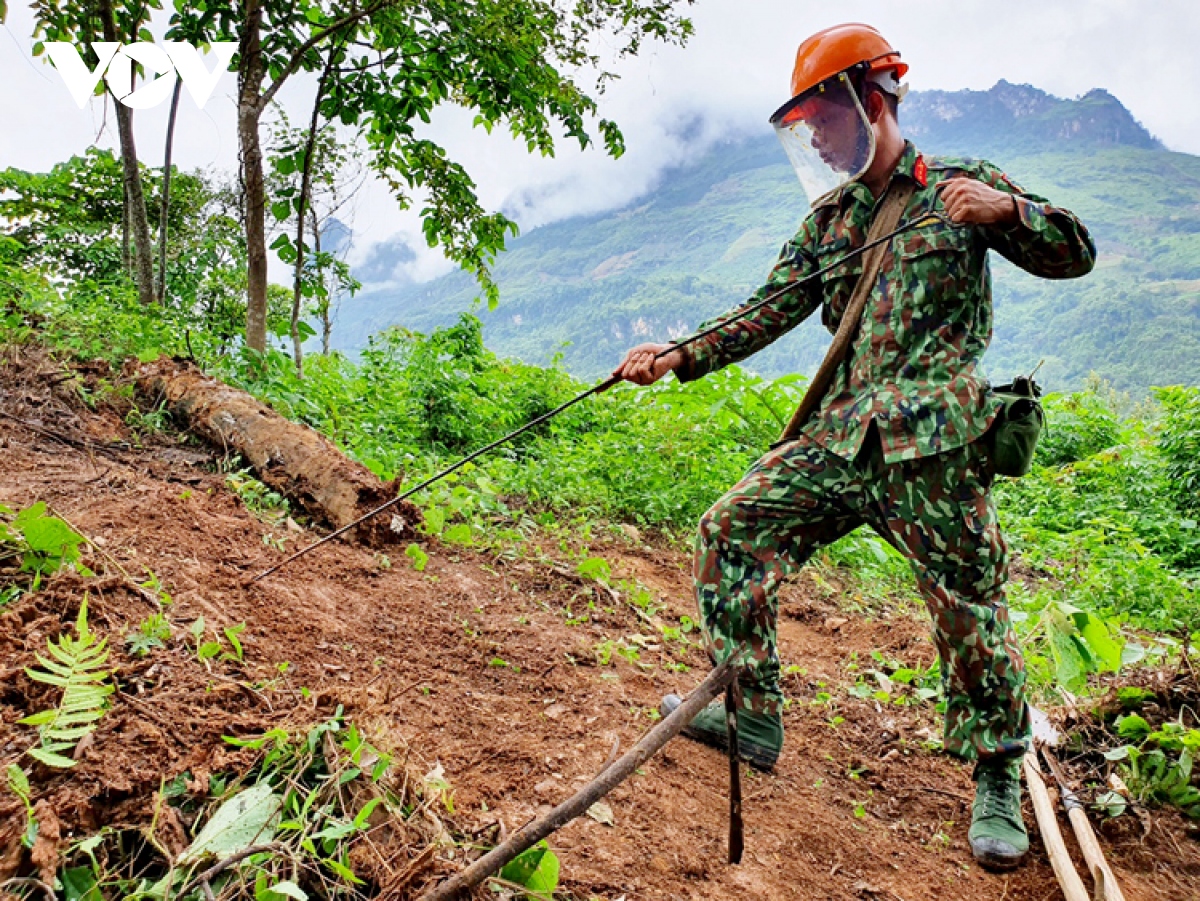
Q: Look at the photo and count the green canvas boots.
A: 2